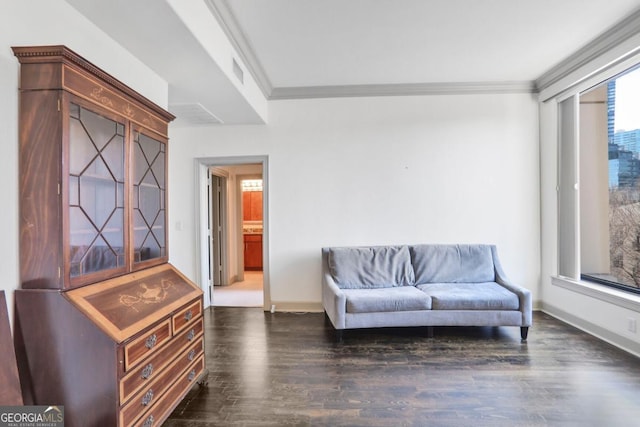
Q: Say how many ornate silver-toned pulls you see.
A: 8